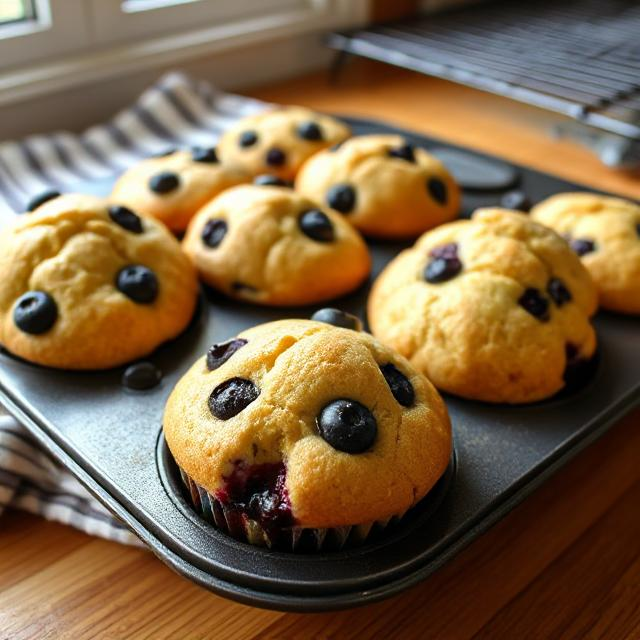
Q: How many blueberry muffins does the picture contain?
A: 8